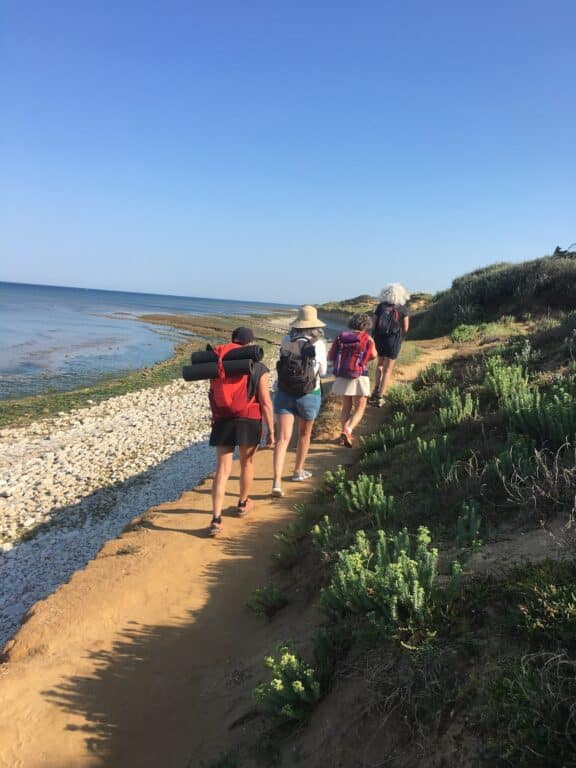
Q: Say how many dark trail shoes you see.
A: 2